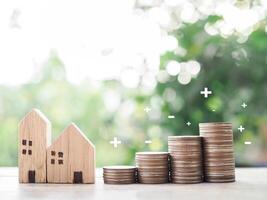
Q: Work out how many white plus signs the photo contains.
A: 6